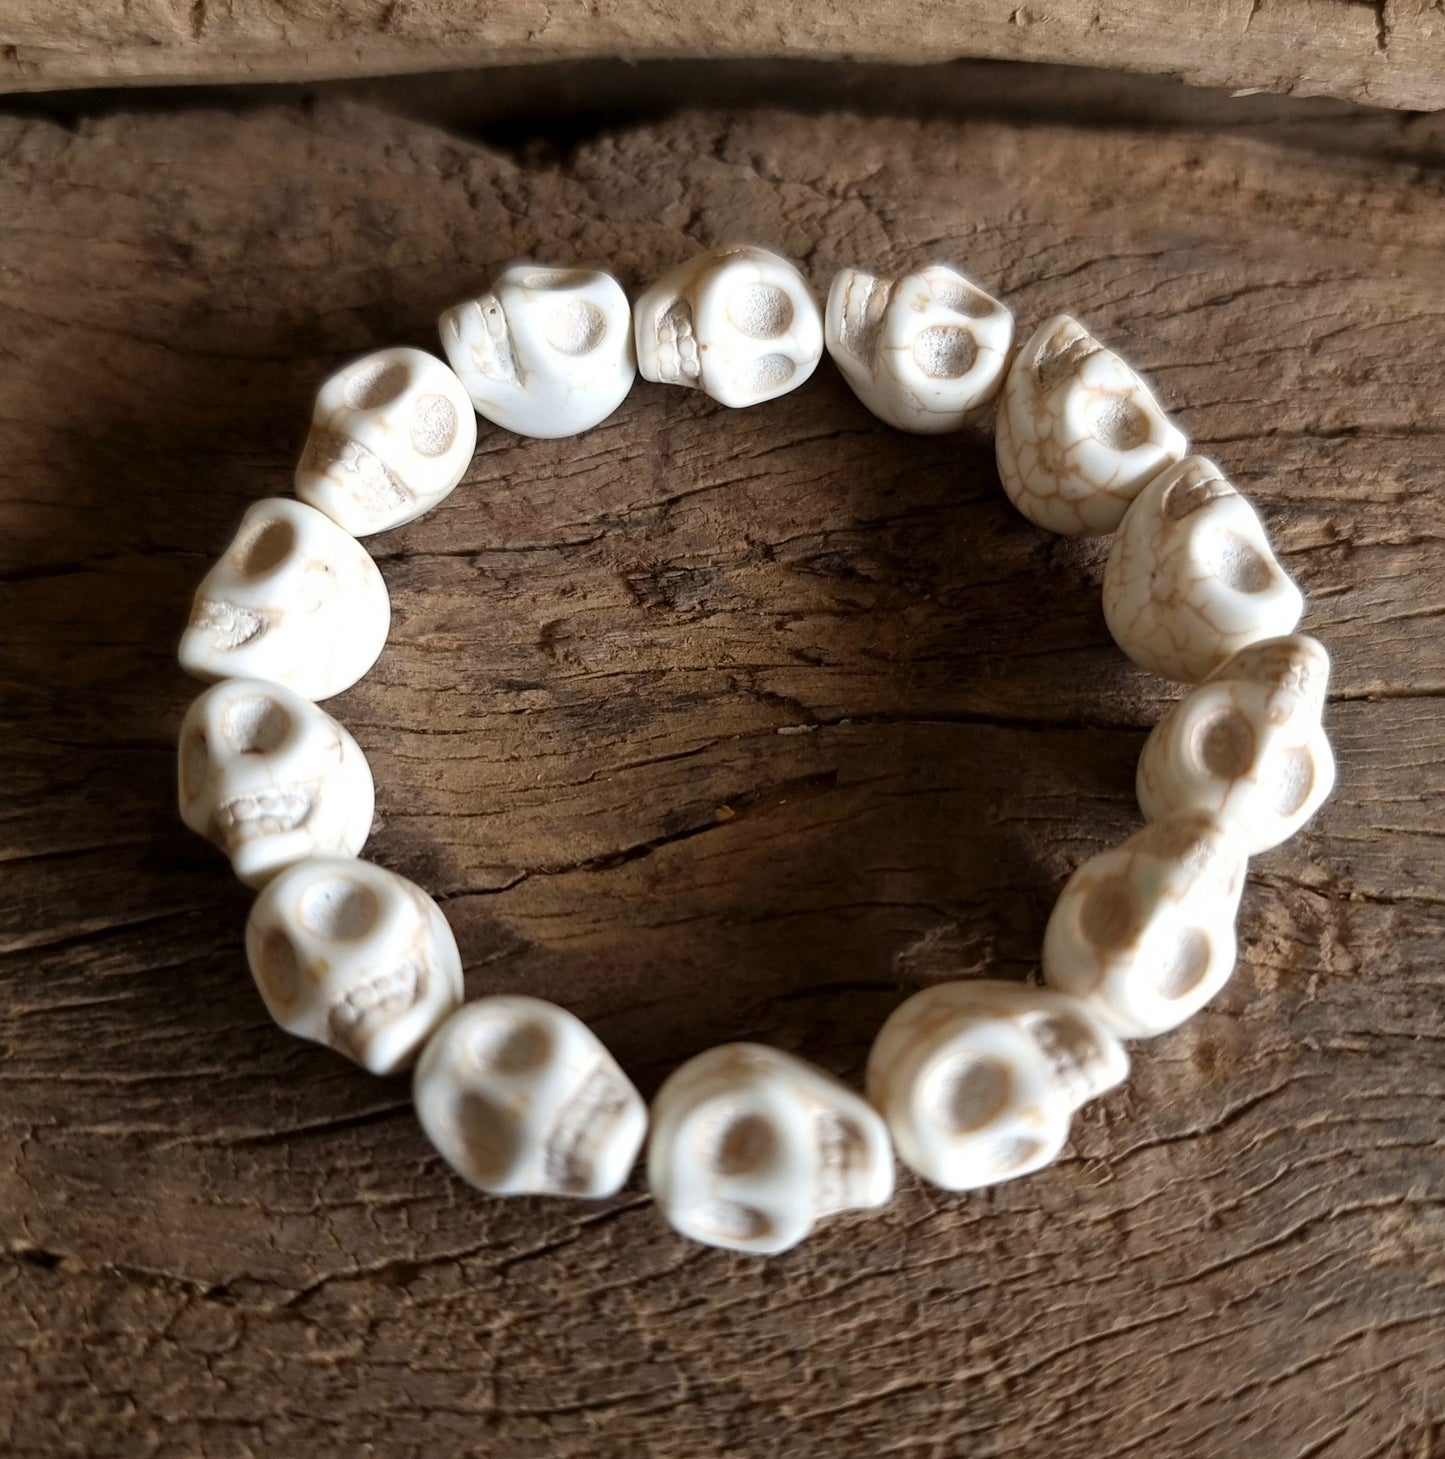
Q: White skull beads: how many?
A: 14